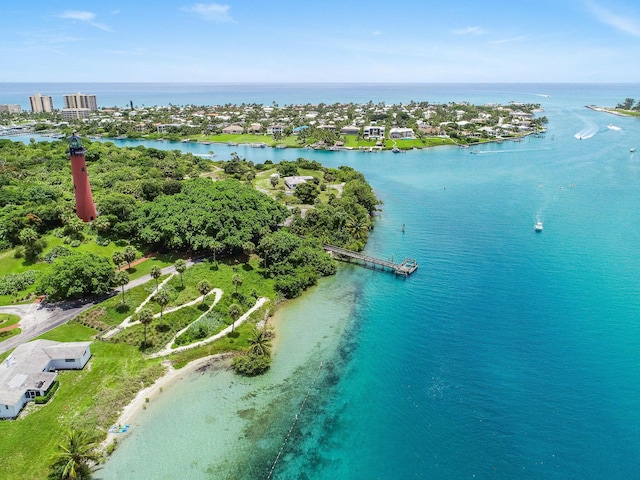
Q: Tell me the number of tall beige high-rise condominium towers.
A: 2